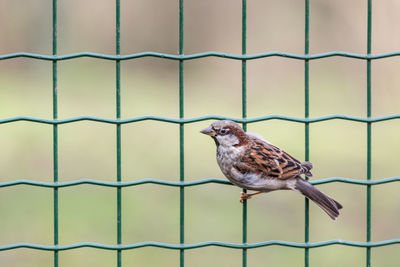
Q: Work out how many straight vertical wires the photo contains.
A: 6